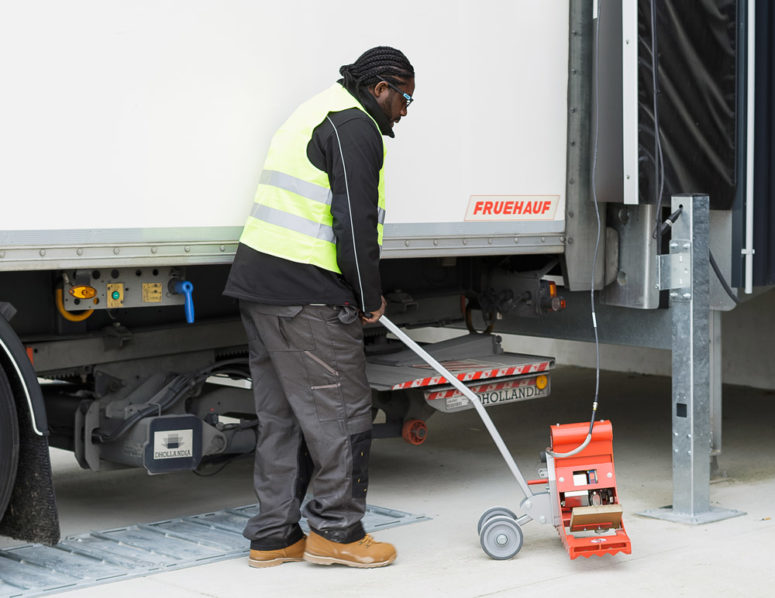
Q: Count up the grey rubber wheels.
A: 2